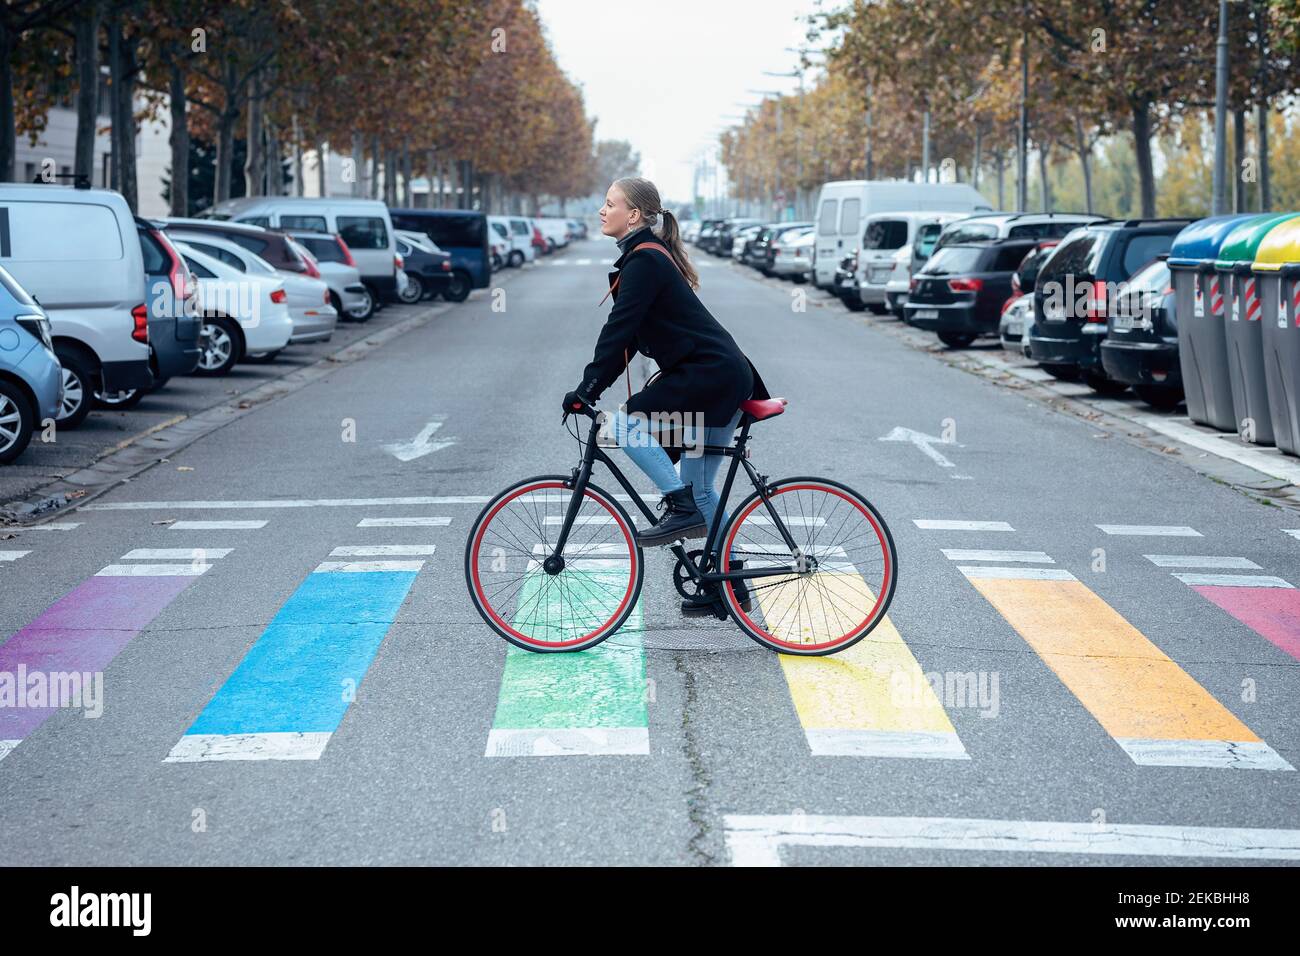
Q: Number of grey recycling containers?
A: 3